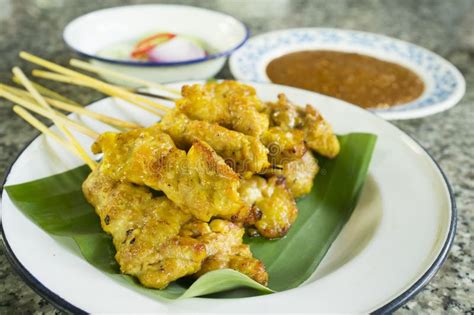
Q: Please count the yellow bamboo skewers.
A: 8